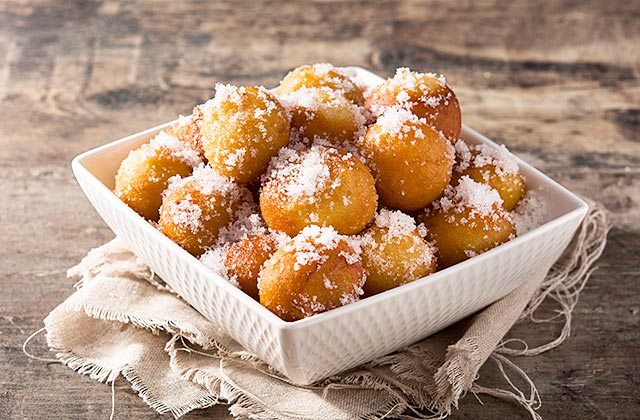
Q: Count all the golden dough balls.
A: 14